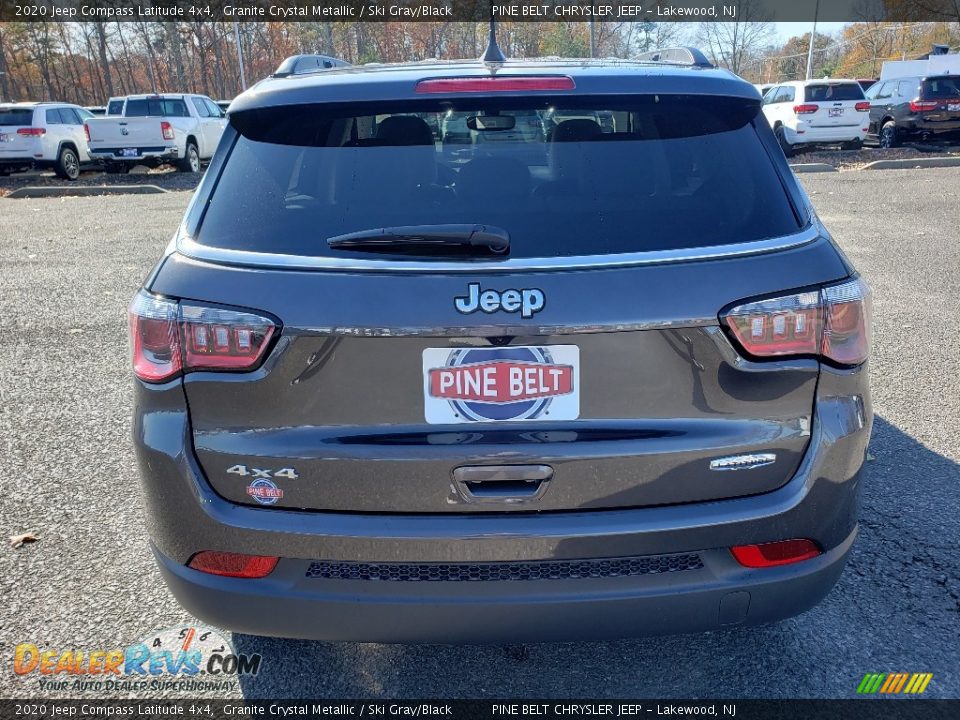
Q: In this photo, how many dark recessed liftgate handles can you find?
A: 1